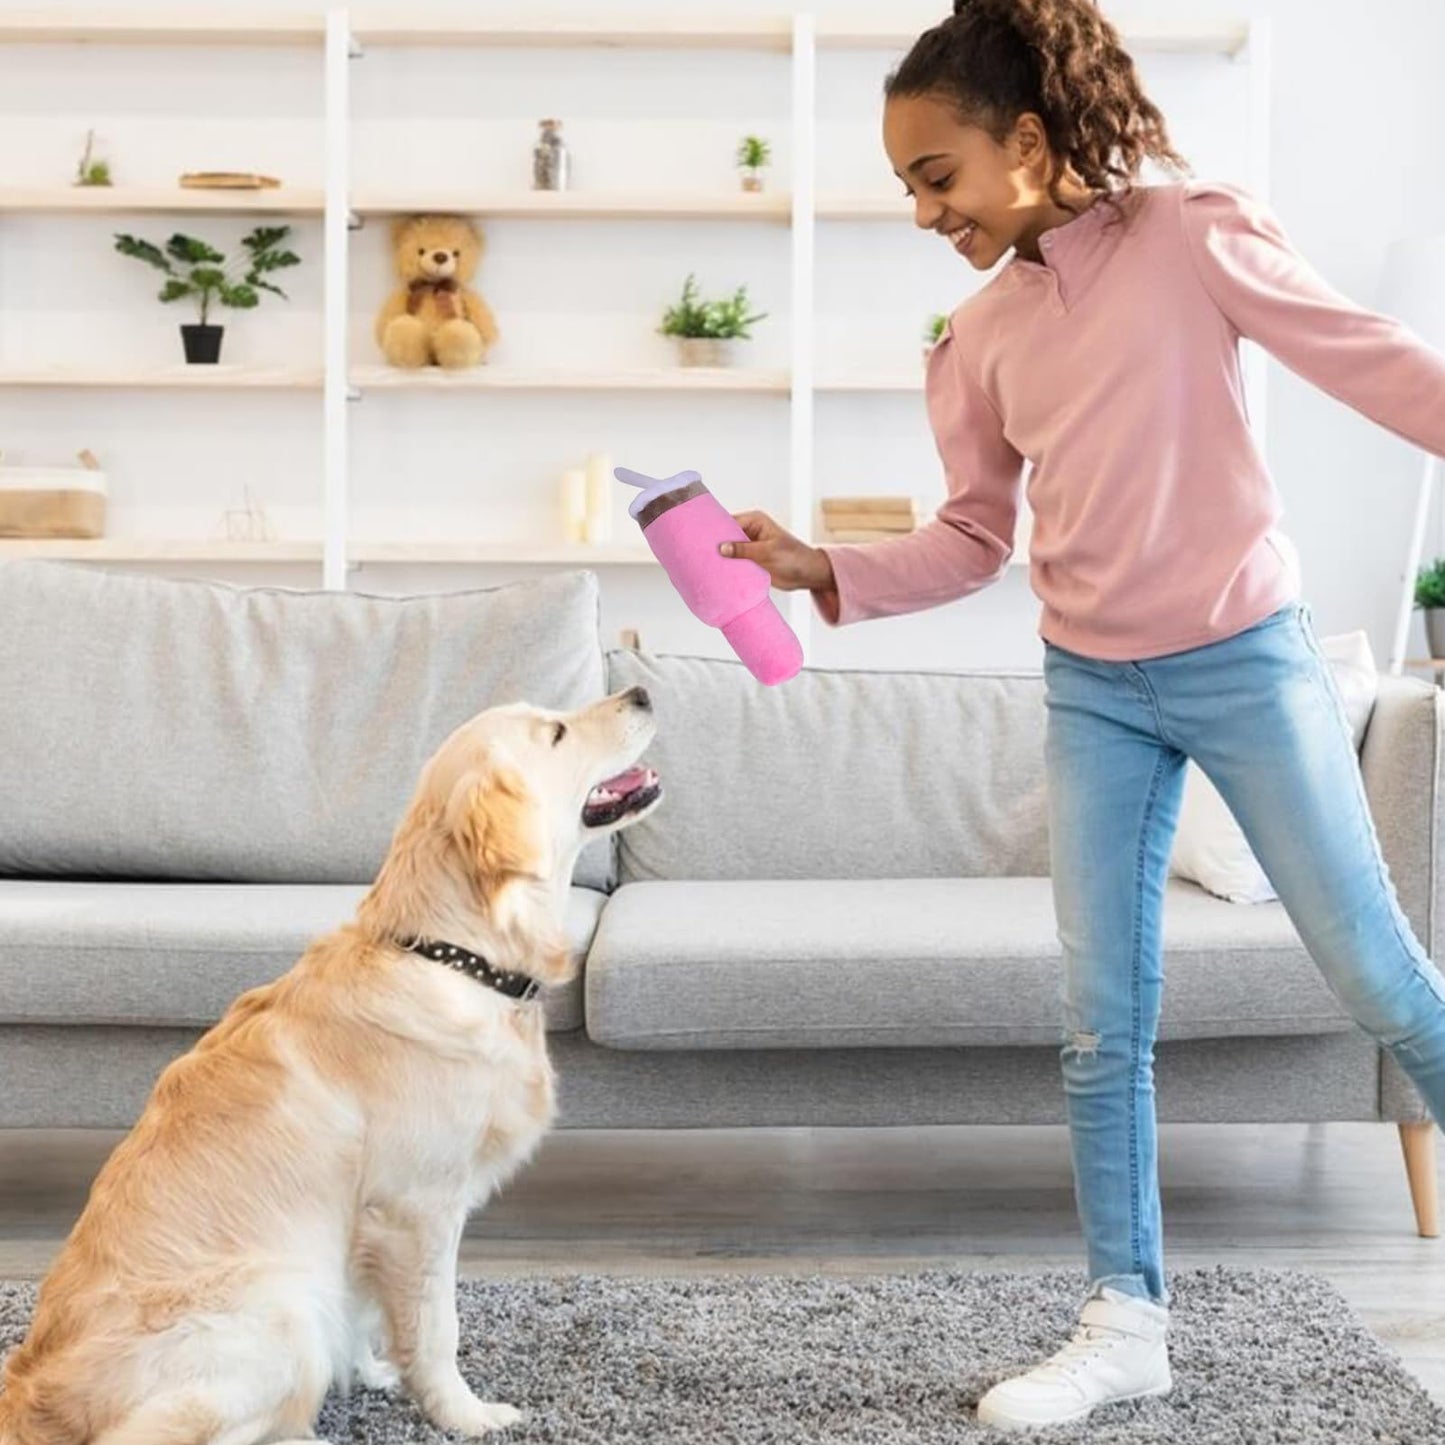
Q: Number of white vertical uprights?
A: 3